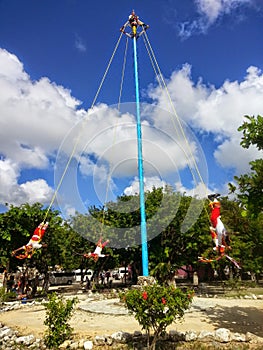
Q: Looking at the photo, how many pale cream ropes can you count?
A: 4